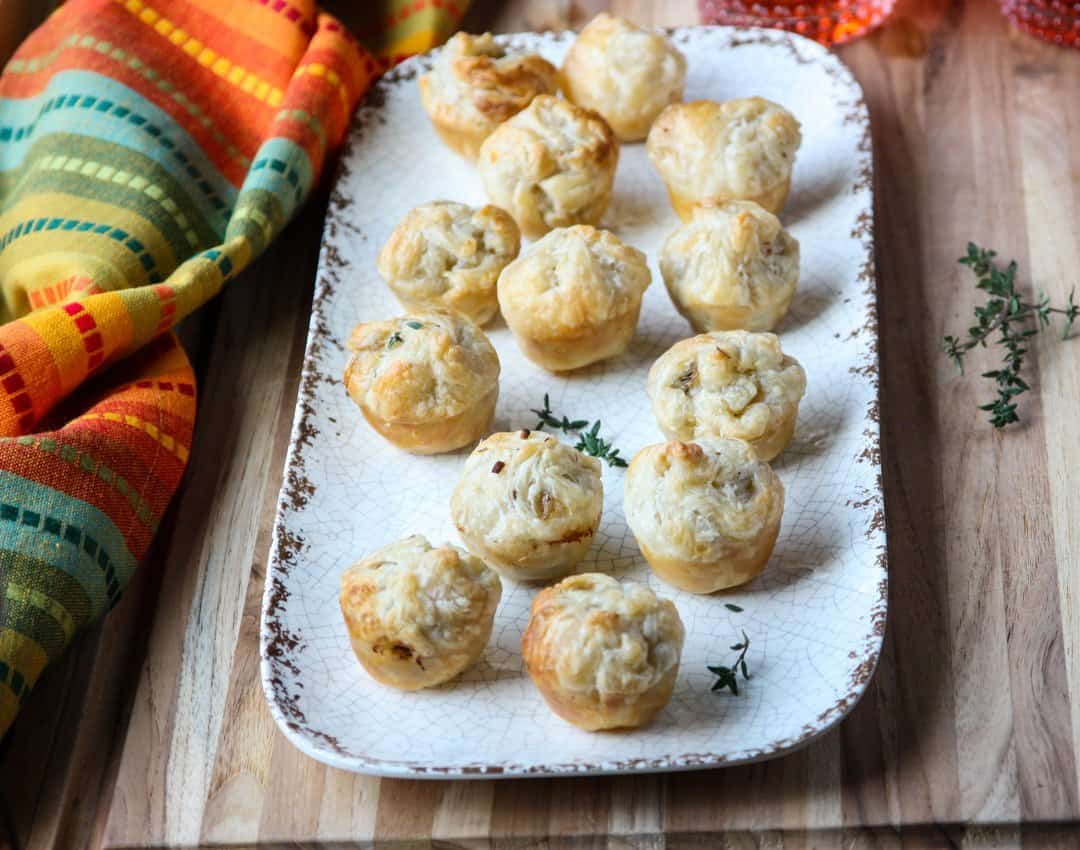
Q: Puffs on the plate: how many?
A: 13